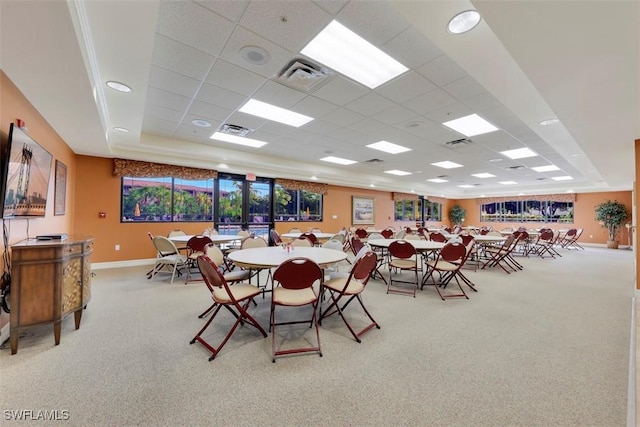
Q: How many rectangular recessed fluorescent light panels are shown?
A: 15